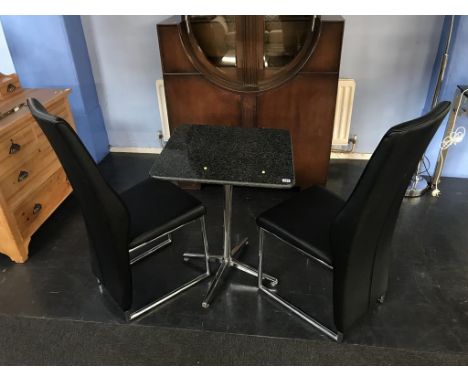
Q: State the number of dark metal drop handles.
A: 4